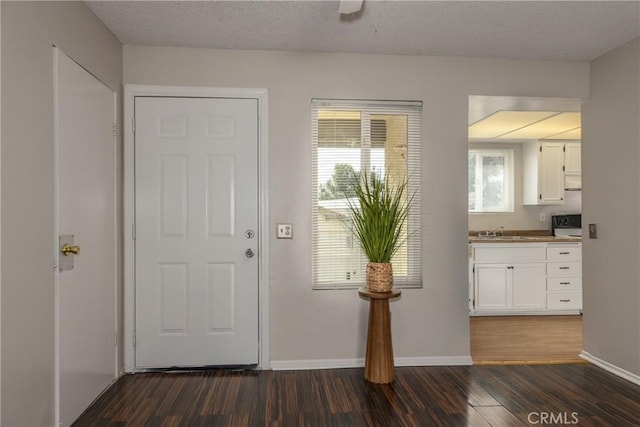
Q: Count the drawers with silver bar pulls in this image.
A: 4